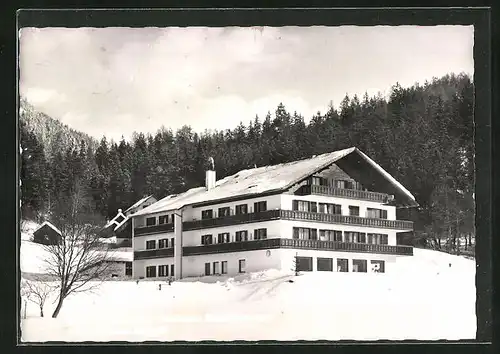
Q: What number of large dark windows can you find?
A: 5